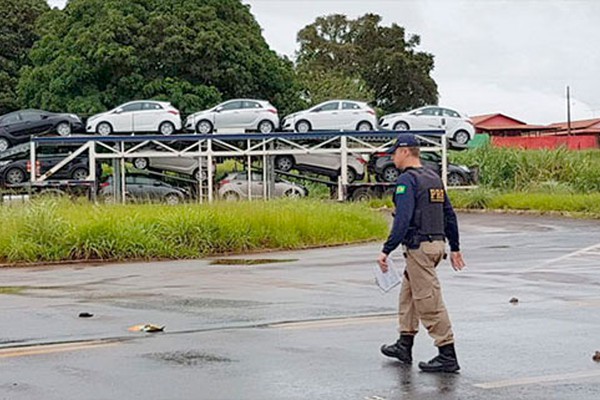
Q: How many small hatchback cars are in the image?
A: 11